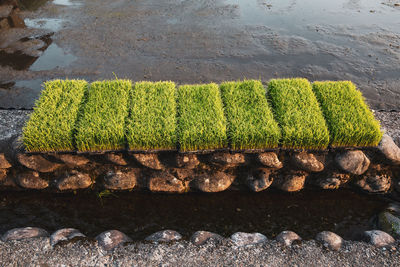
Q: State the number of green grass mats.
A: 7